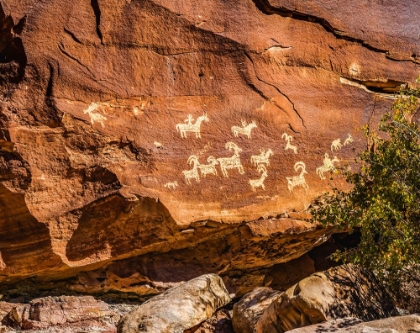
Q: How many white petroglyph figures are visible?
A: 14